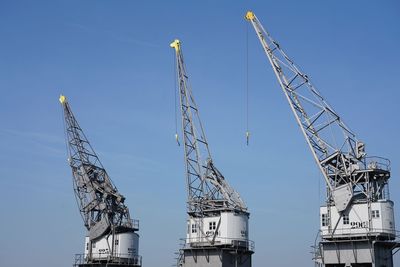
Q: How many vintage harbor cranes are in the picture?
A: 3